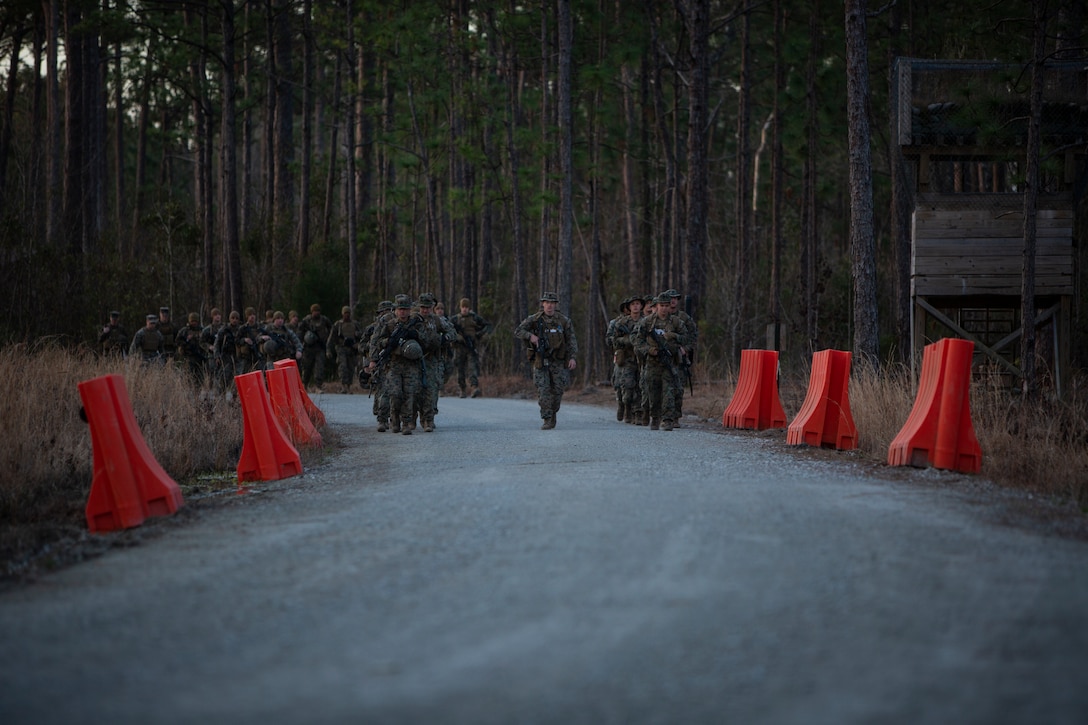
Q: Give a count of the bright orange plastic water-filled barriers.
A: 7